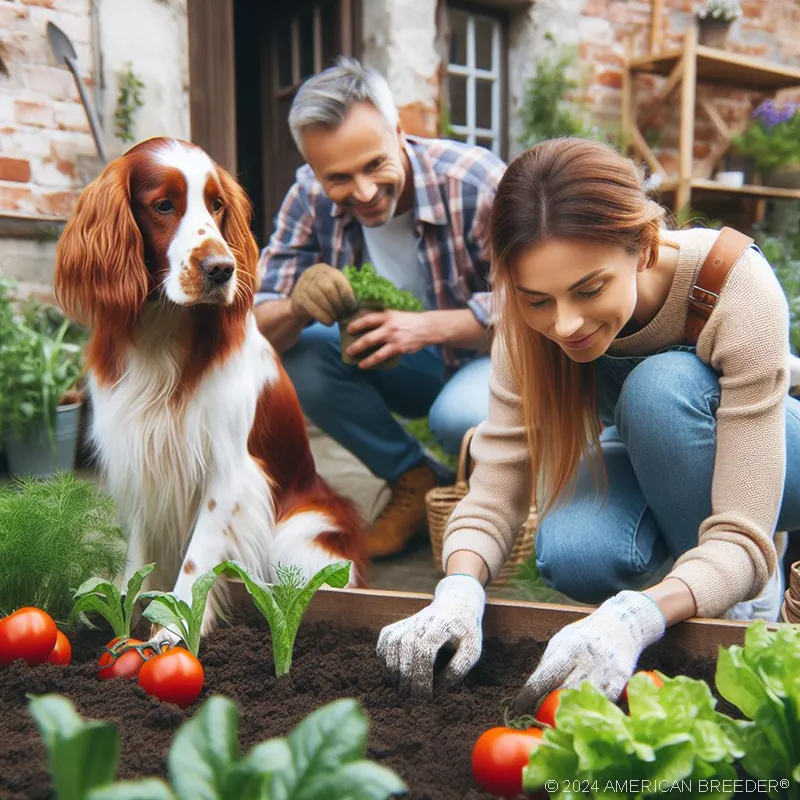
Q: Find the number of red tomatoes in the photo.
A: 7